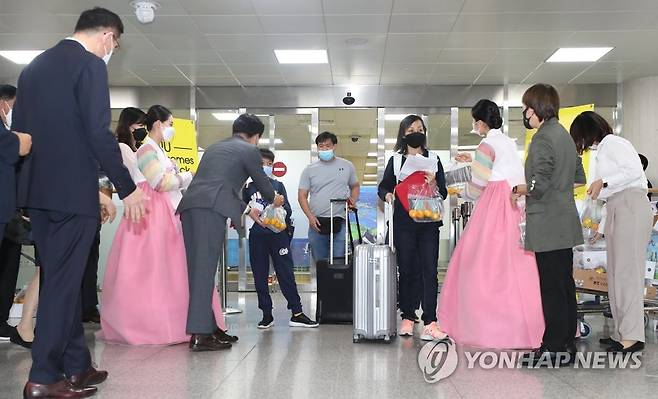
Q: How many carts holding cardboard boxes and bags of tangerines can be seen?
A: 1